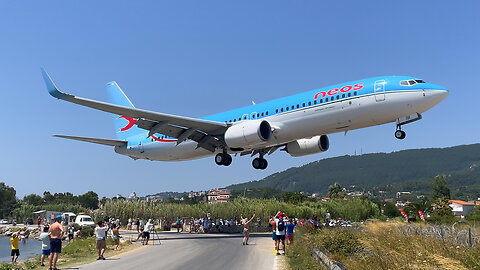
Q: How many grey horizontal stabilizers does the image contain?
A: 1